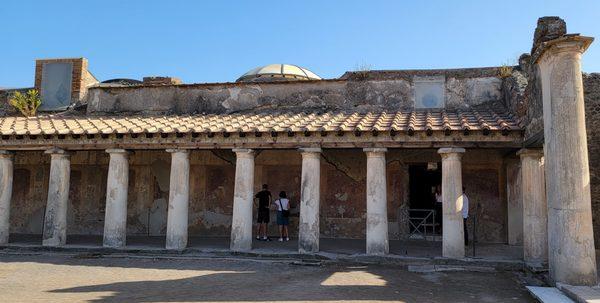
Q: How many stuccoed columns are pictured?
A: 10